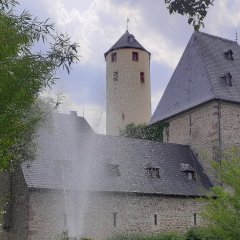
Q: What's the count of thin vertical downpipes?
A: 1